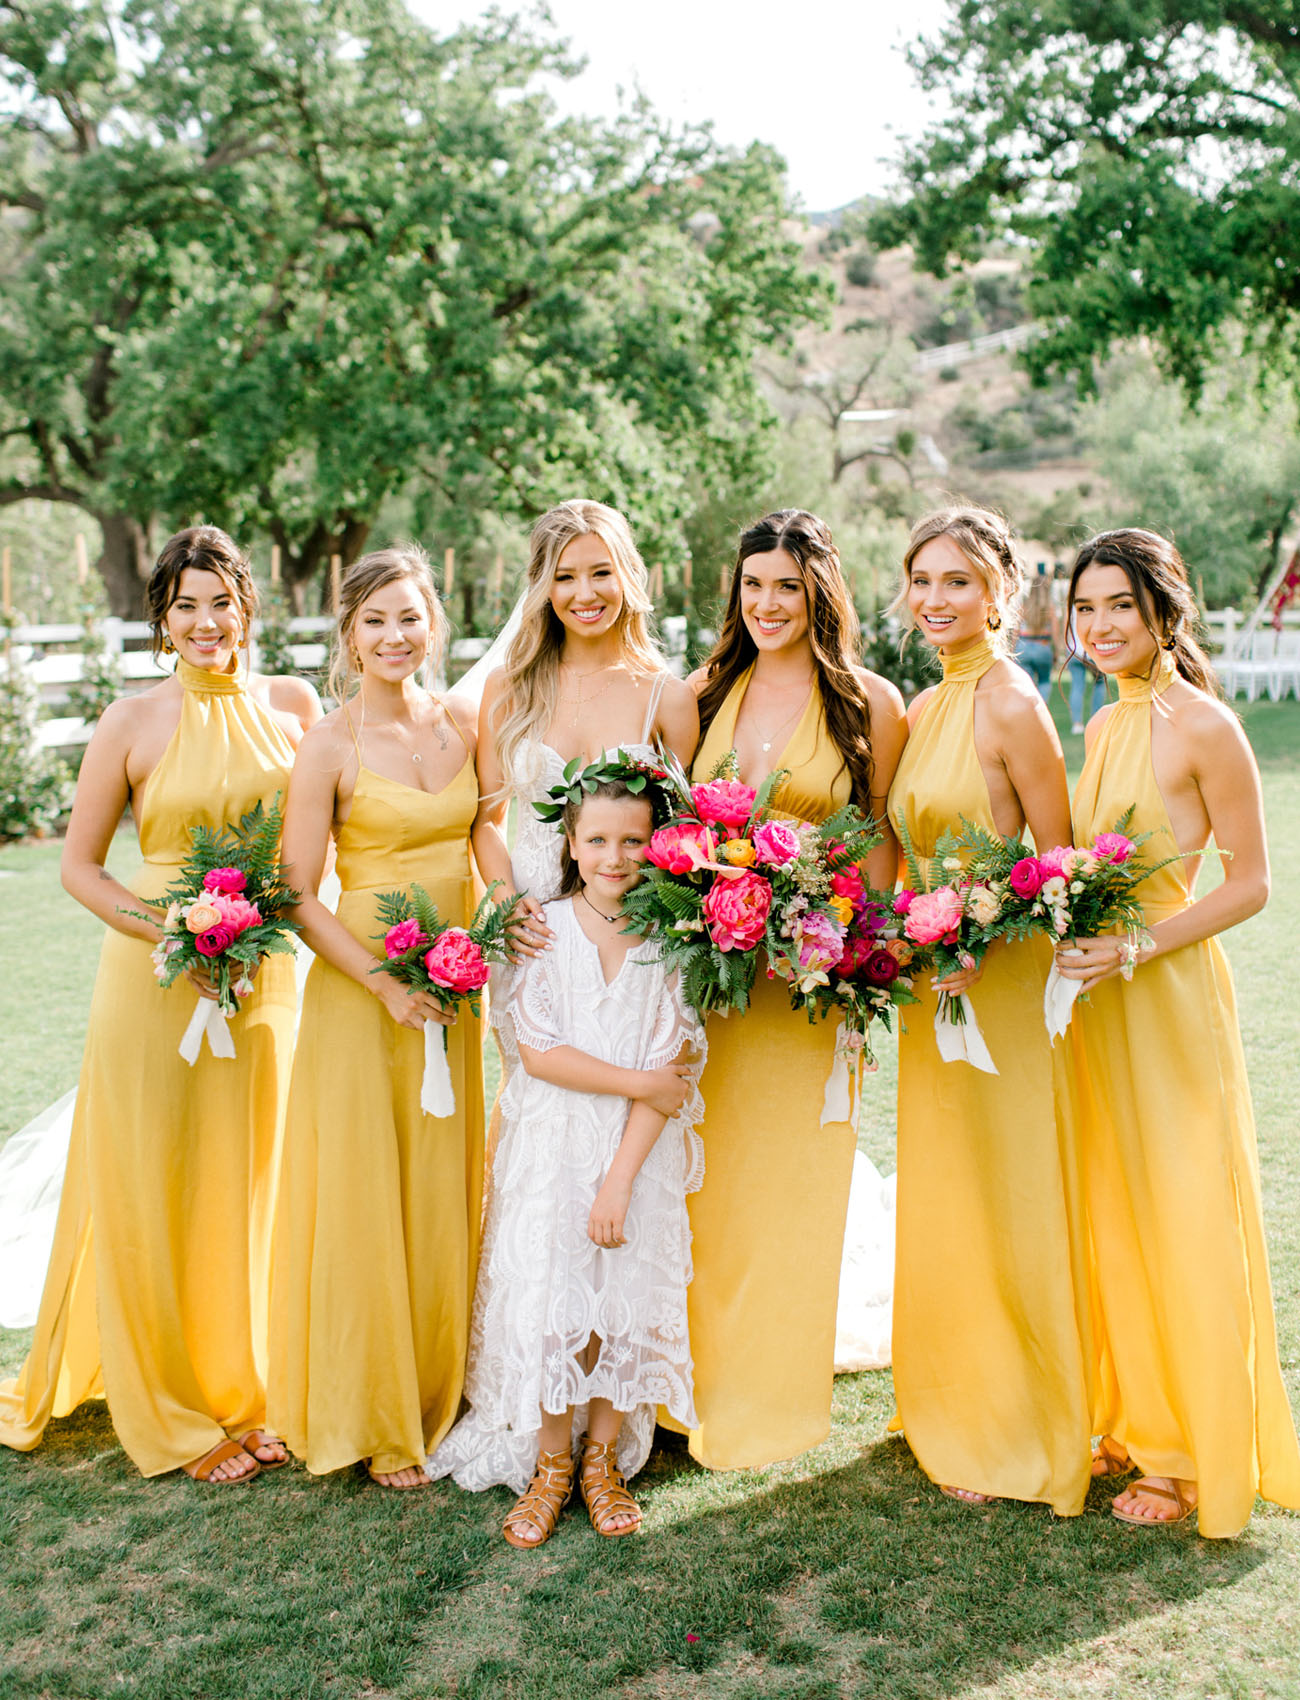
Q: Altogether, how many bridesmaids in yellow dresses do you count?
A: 5